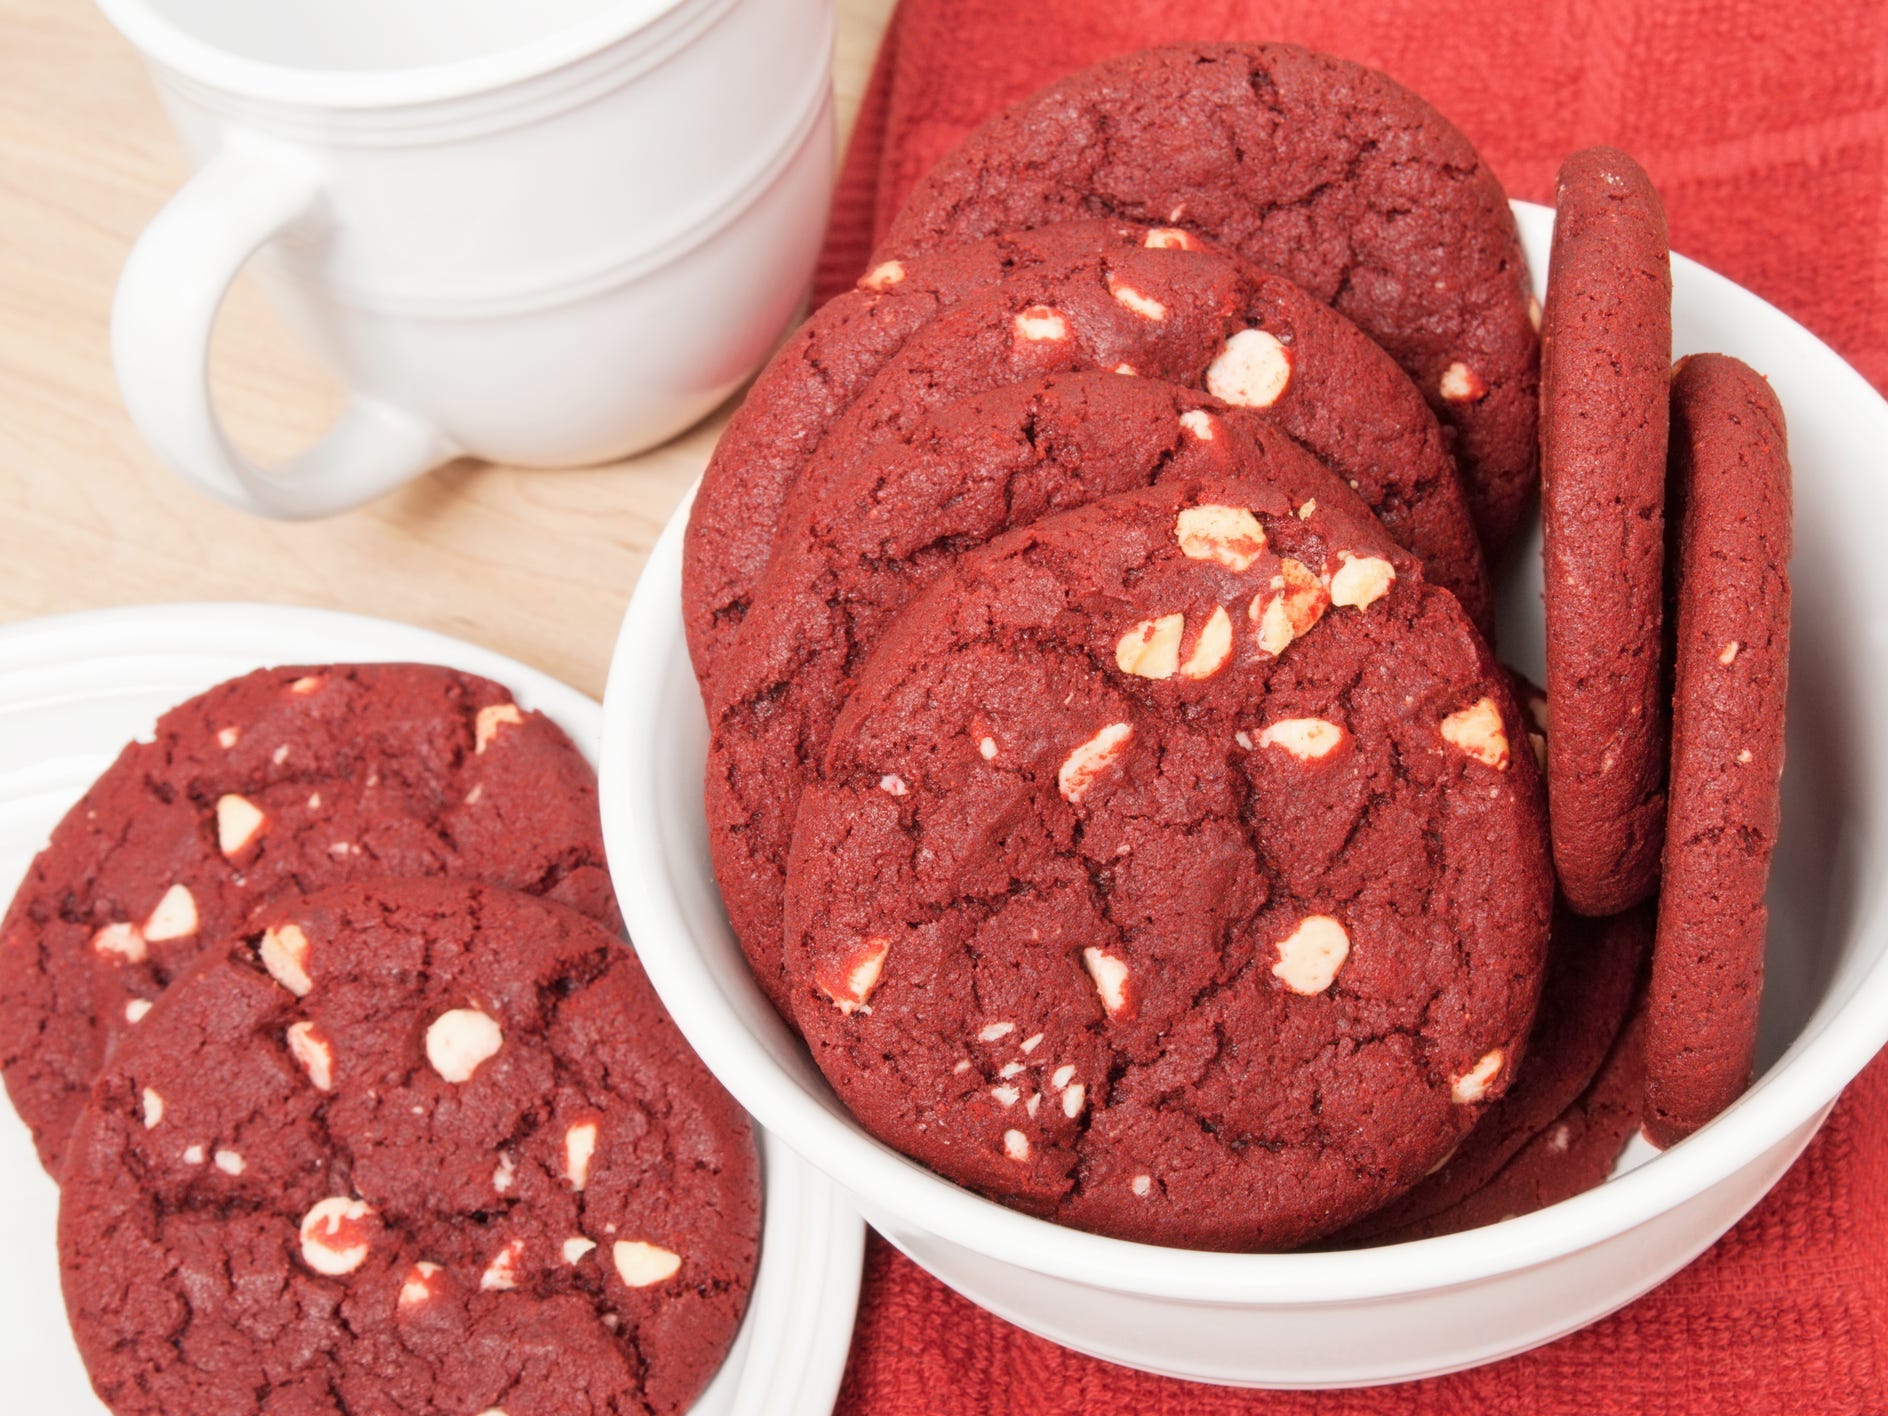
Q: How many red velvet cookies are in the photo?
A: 11